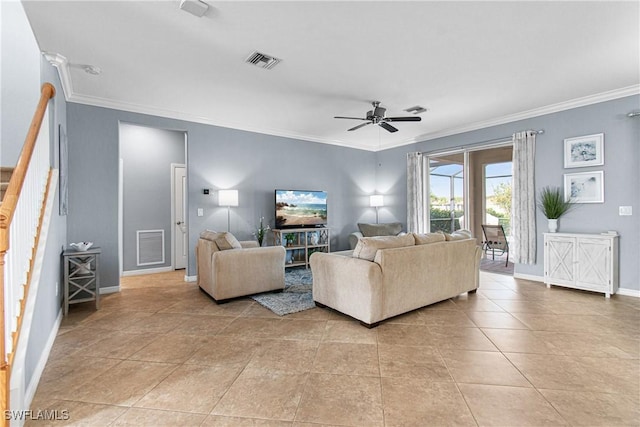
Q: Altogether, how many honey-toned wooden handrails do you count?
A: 1